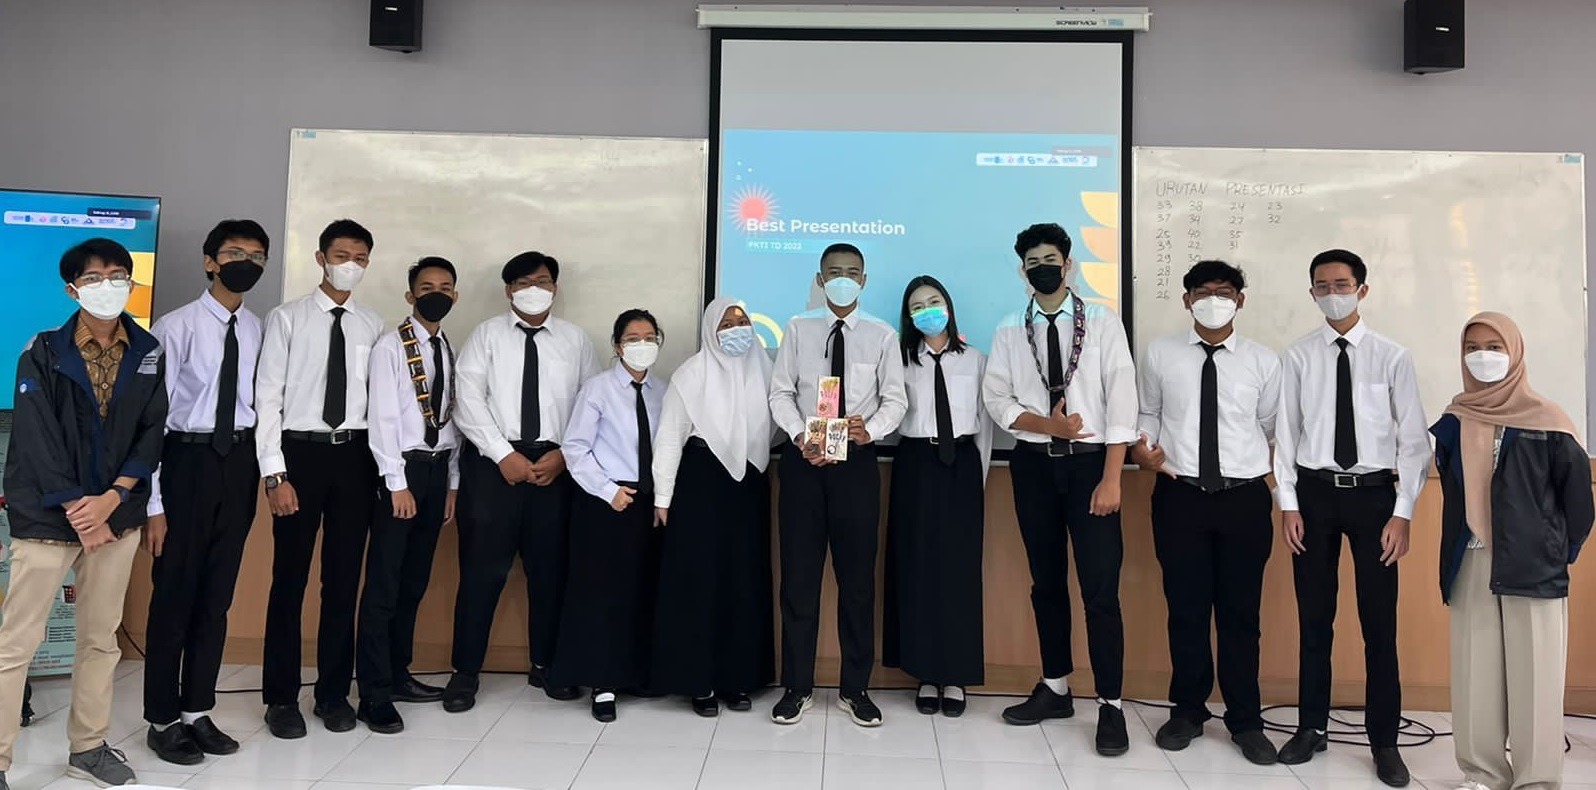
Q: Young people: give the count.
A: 13